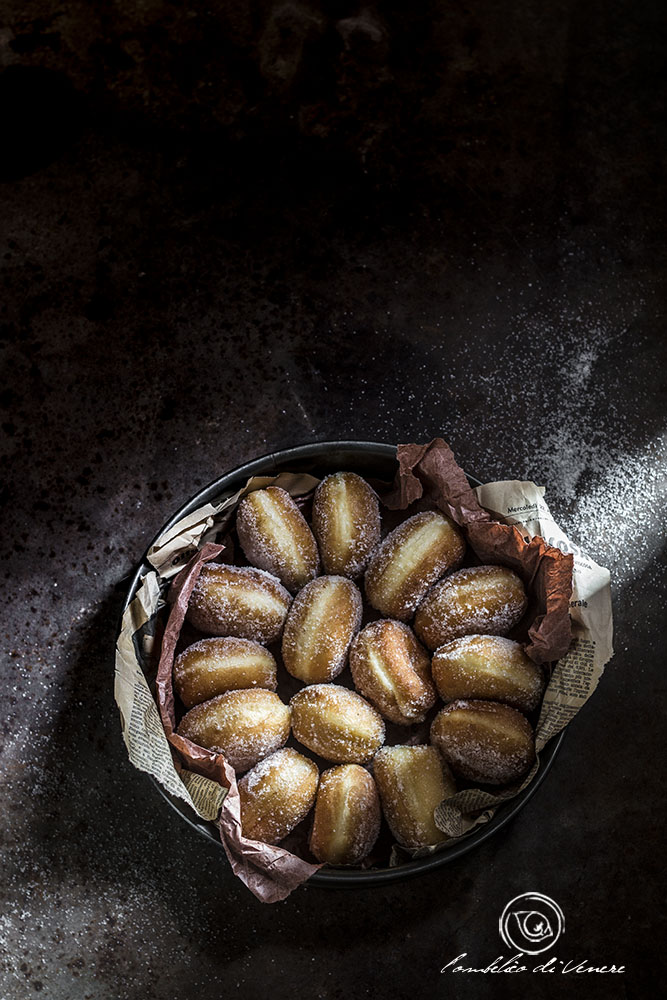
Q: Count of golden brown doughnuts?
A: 15